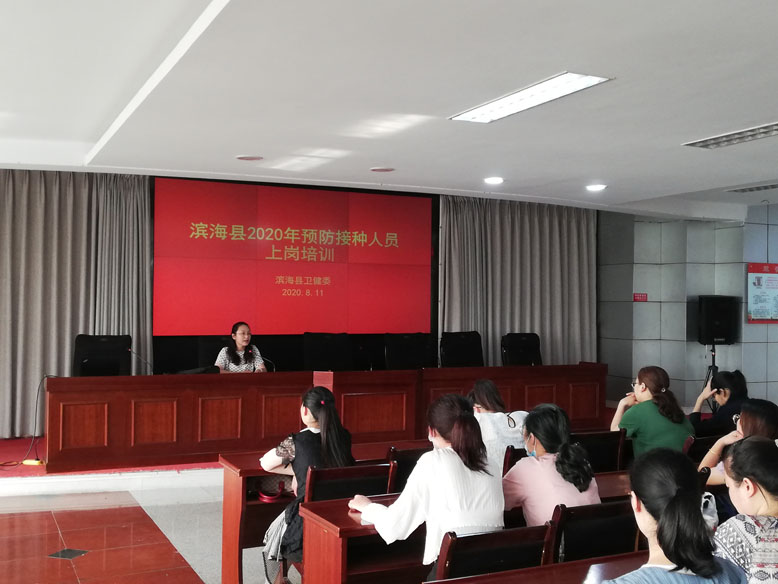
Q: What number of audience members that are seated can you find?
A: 9